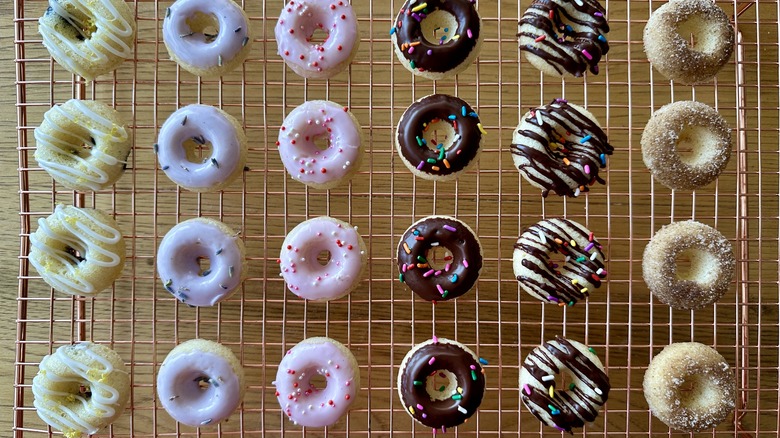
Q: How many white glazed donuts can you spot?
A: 4